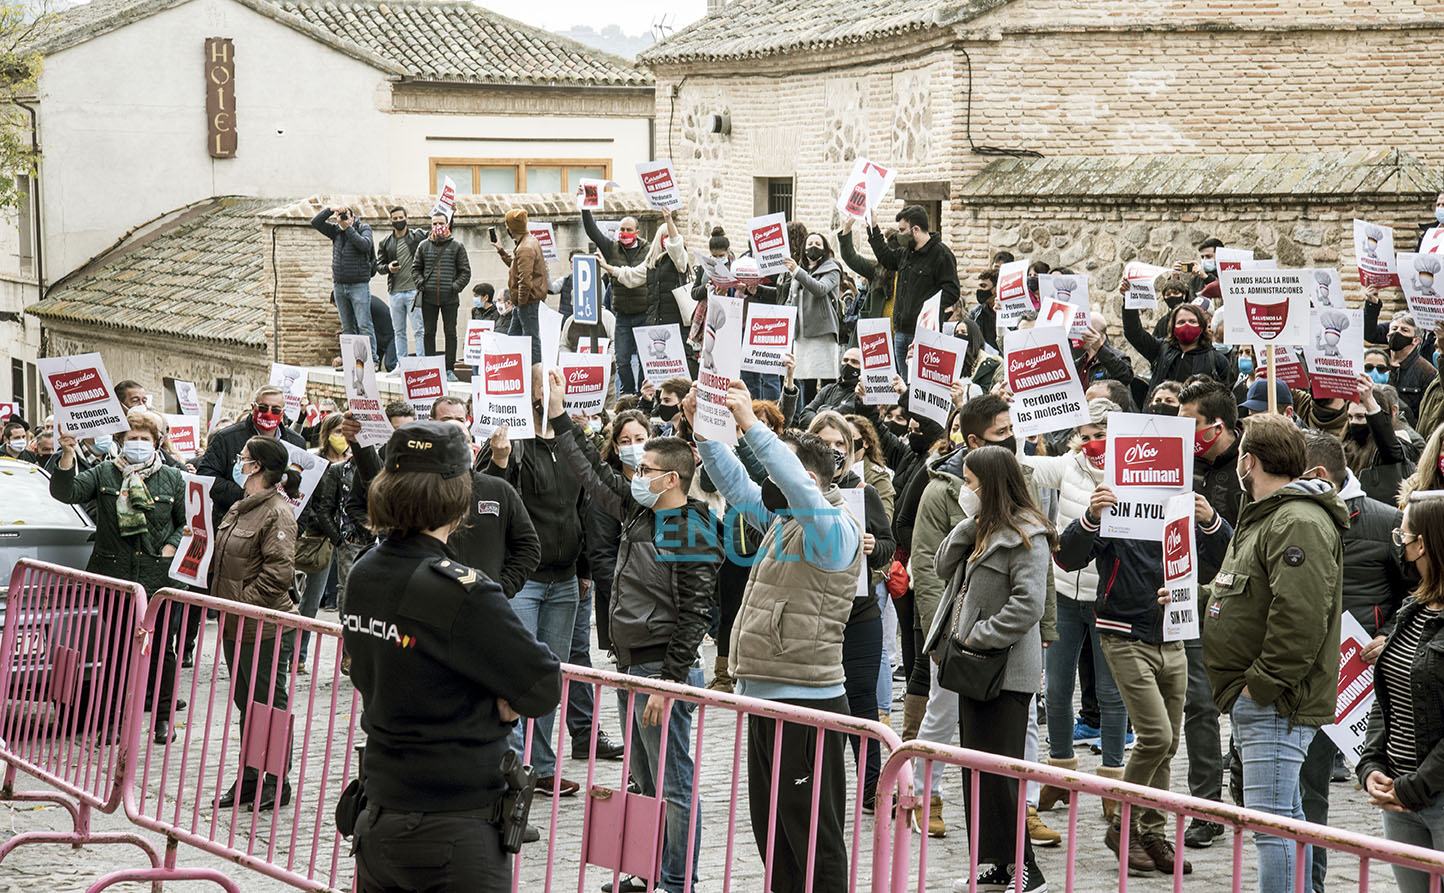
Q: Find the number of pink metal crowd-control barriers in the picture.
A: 4